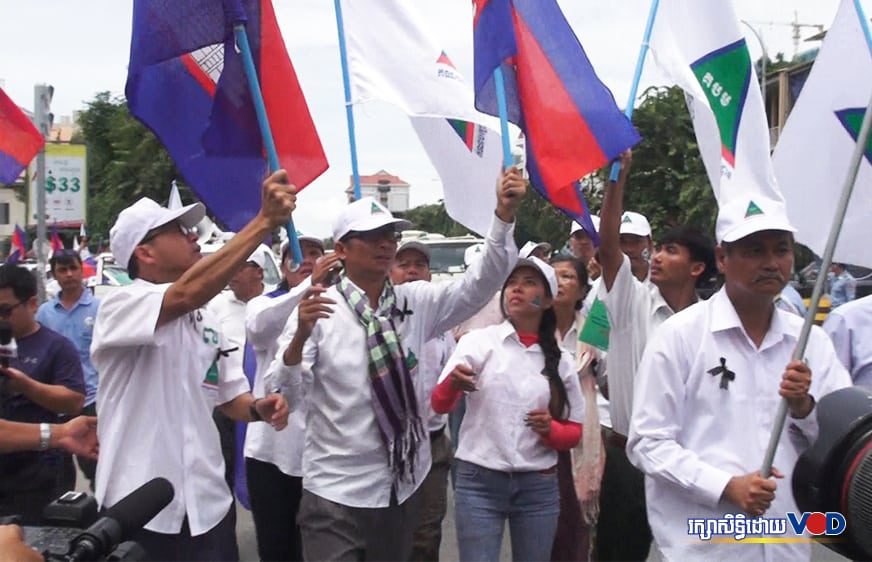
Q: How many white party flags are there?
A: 4